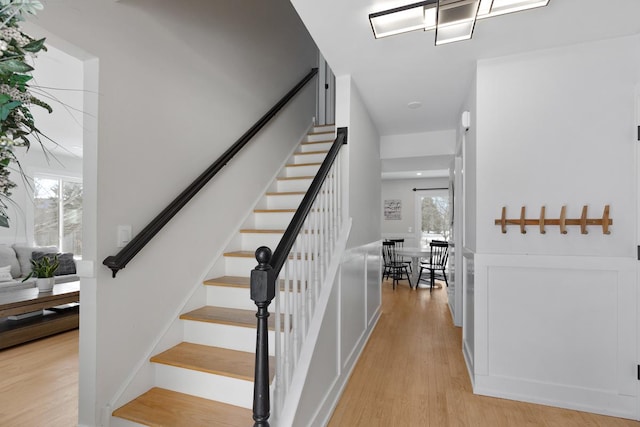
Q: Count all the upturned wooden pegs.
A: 6